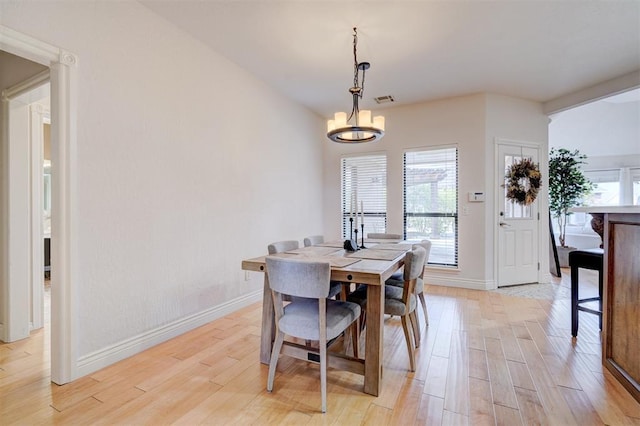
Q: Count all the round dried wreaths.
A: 1